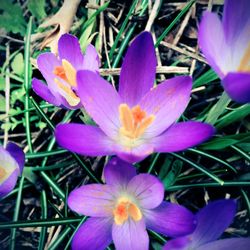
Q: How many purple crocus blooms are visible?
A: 6